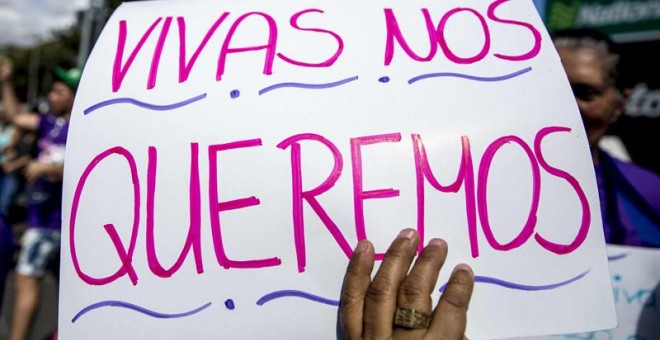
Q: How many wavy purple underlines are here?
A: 6